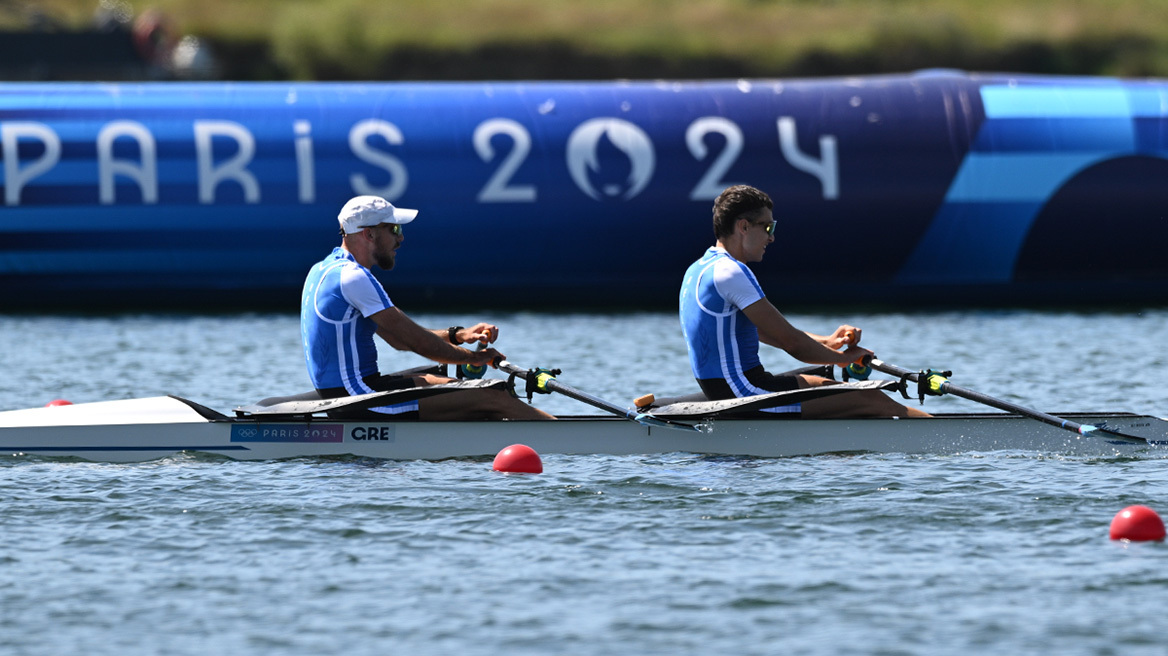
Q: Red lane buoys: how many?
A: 3